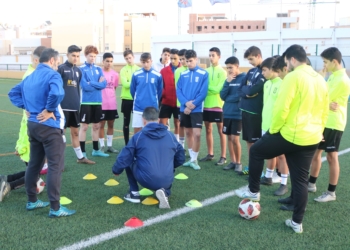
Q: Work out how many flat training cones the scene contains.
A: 9